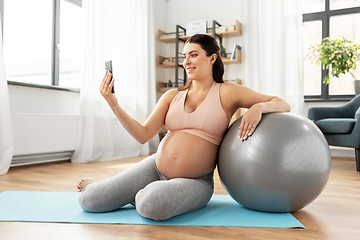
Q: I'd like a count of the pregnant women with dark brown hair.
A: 1